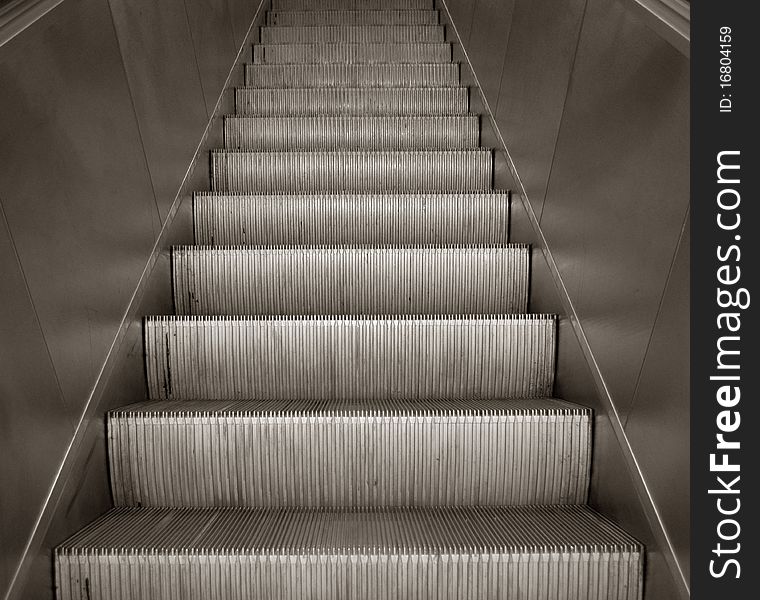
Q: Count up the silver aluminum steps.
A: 13